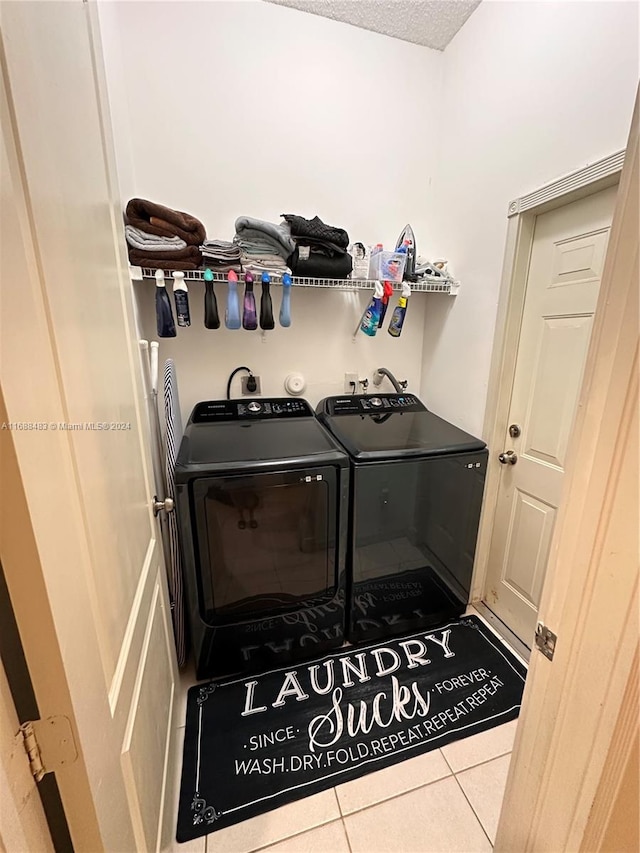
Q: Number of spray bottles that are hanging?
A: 10